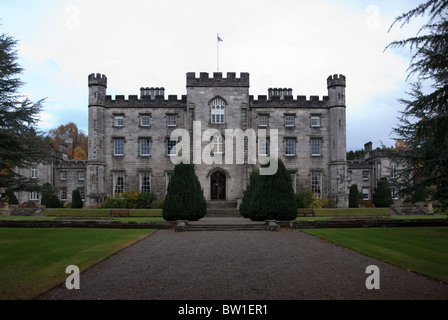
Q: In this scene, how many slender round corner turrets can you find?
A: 2